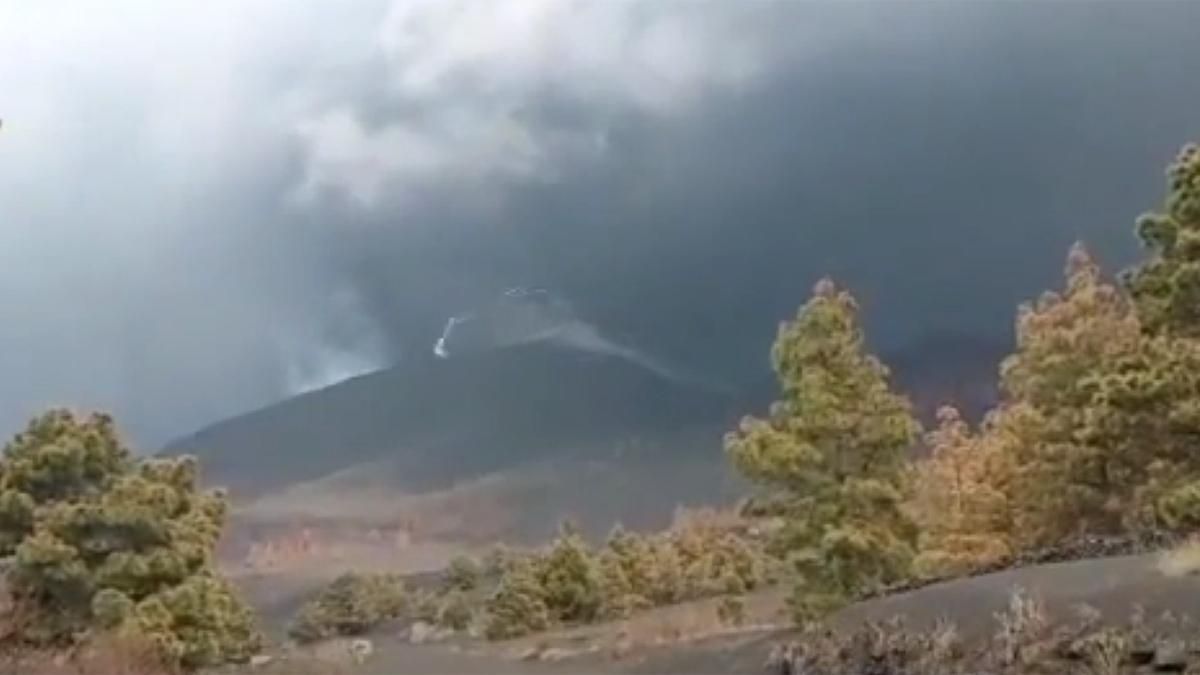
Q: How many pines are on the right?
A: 4